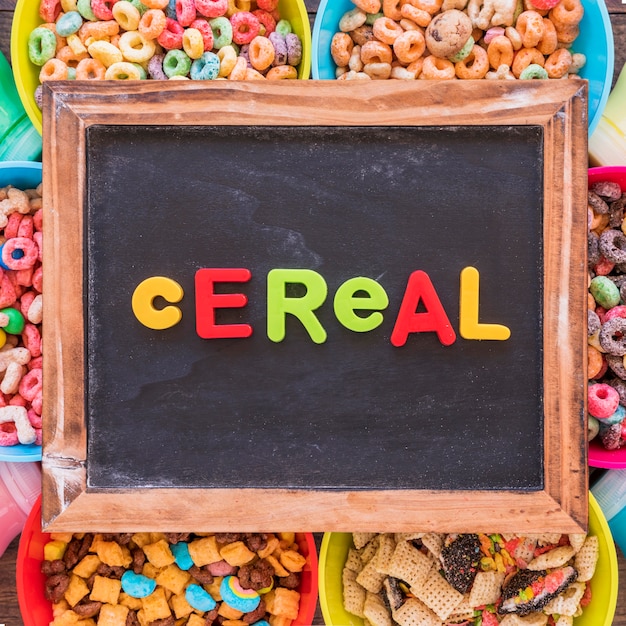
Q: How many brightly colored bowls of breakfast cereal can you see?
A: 6